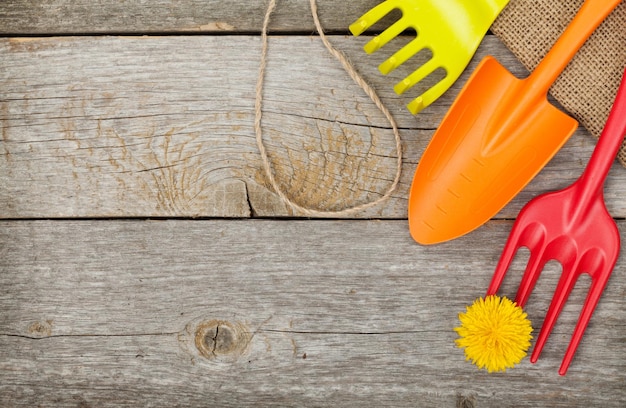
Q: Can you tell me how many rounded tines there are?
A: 4